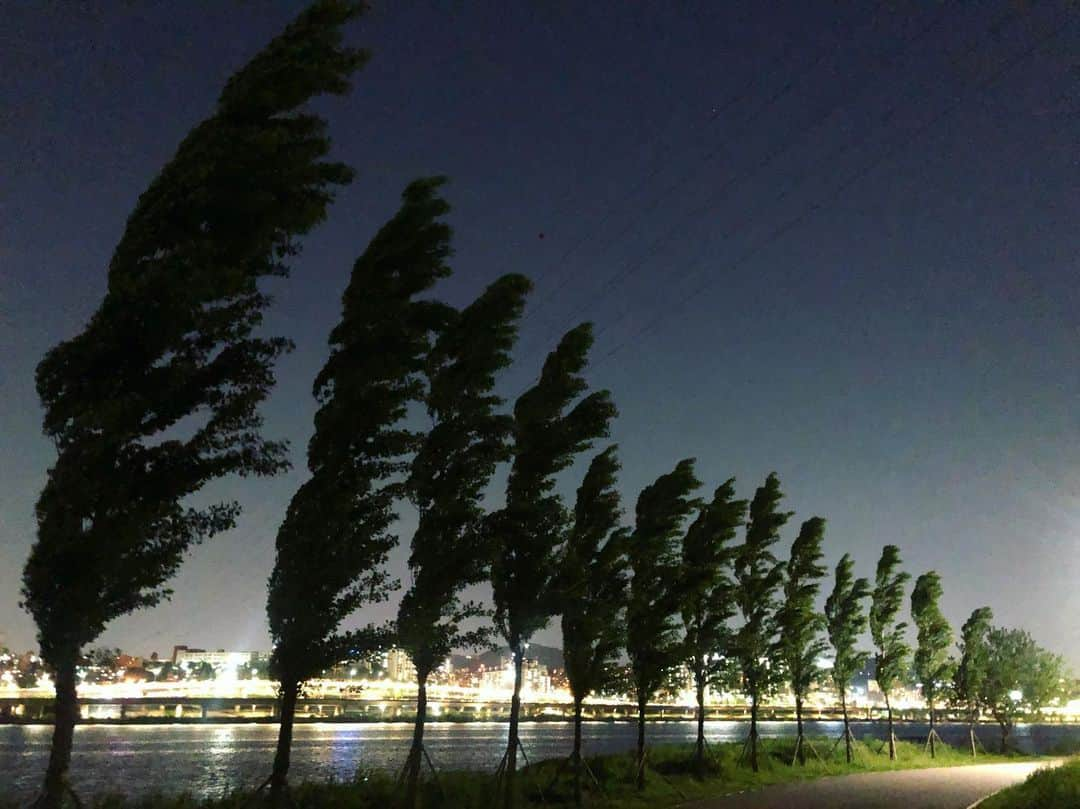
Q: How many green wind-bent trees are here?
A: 13